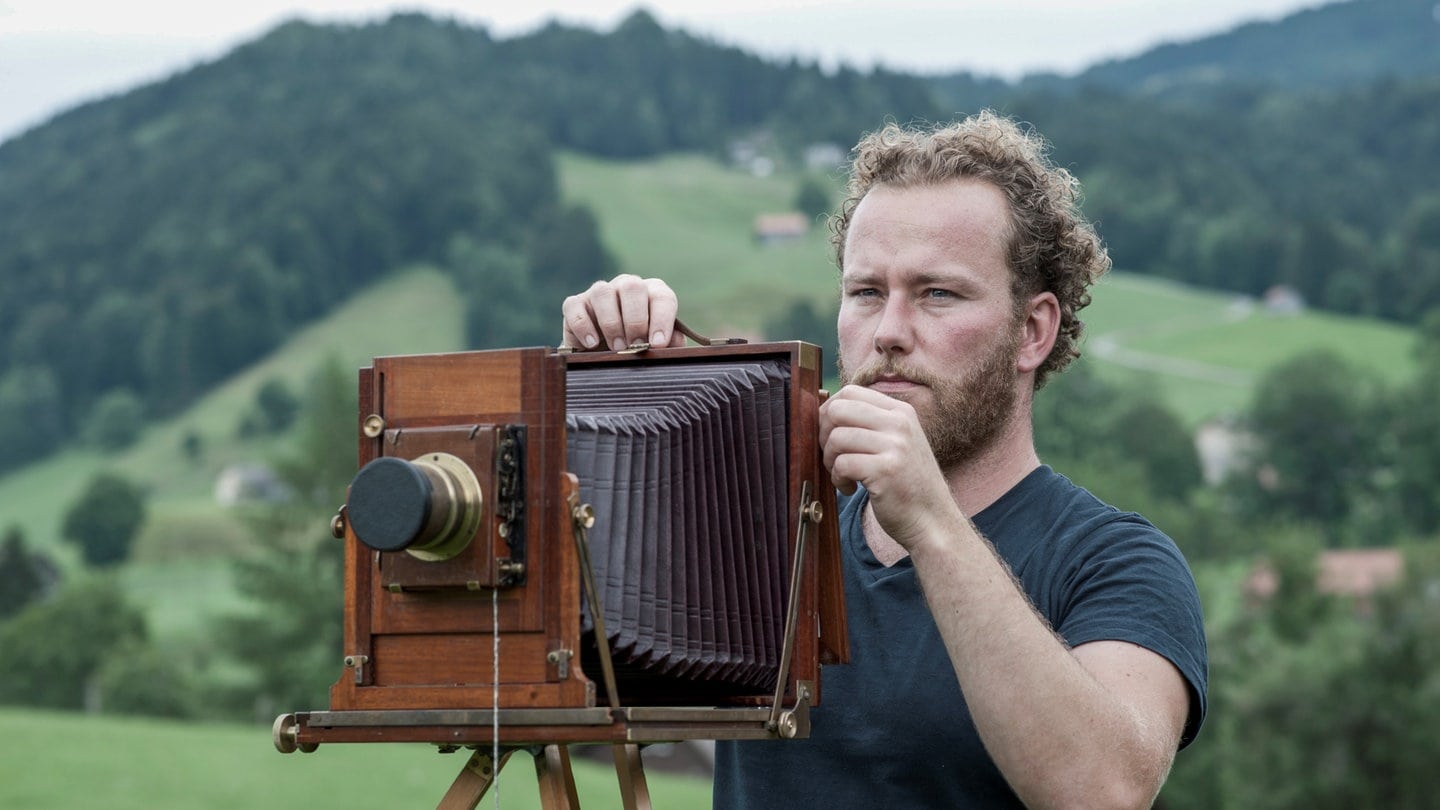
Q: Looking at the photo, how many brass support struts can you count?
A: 2